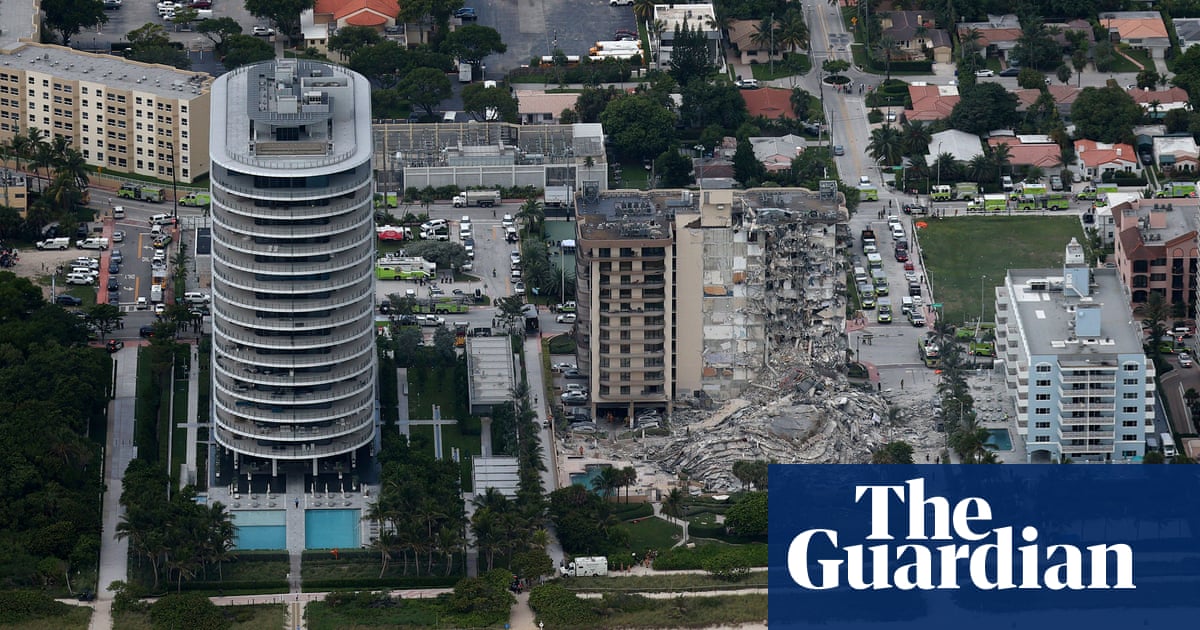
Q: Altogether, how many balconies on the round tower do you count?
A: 15